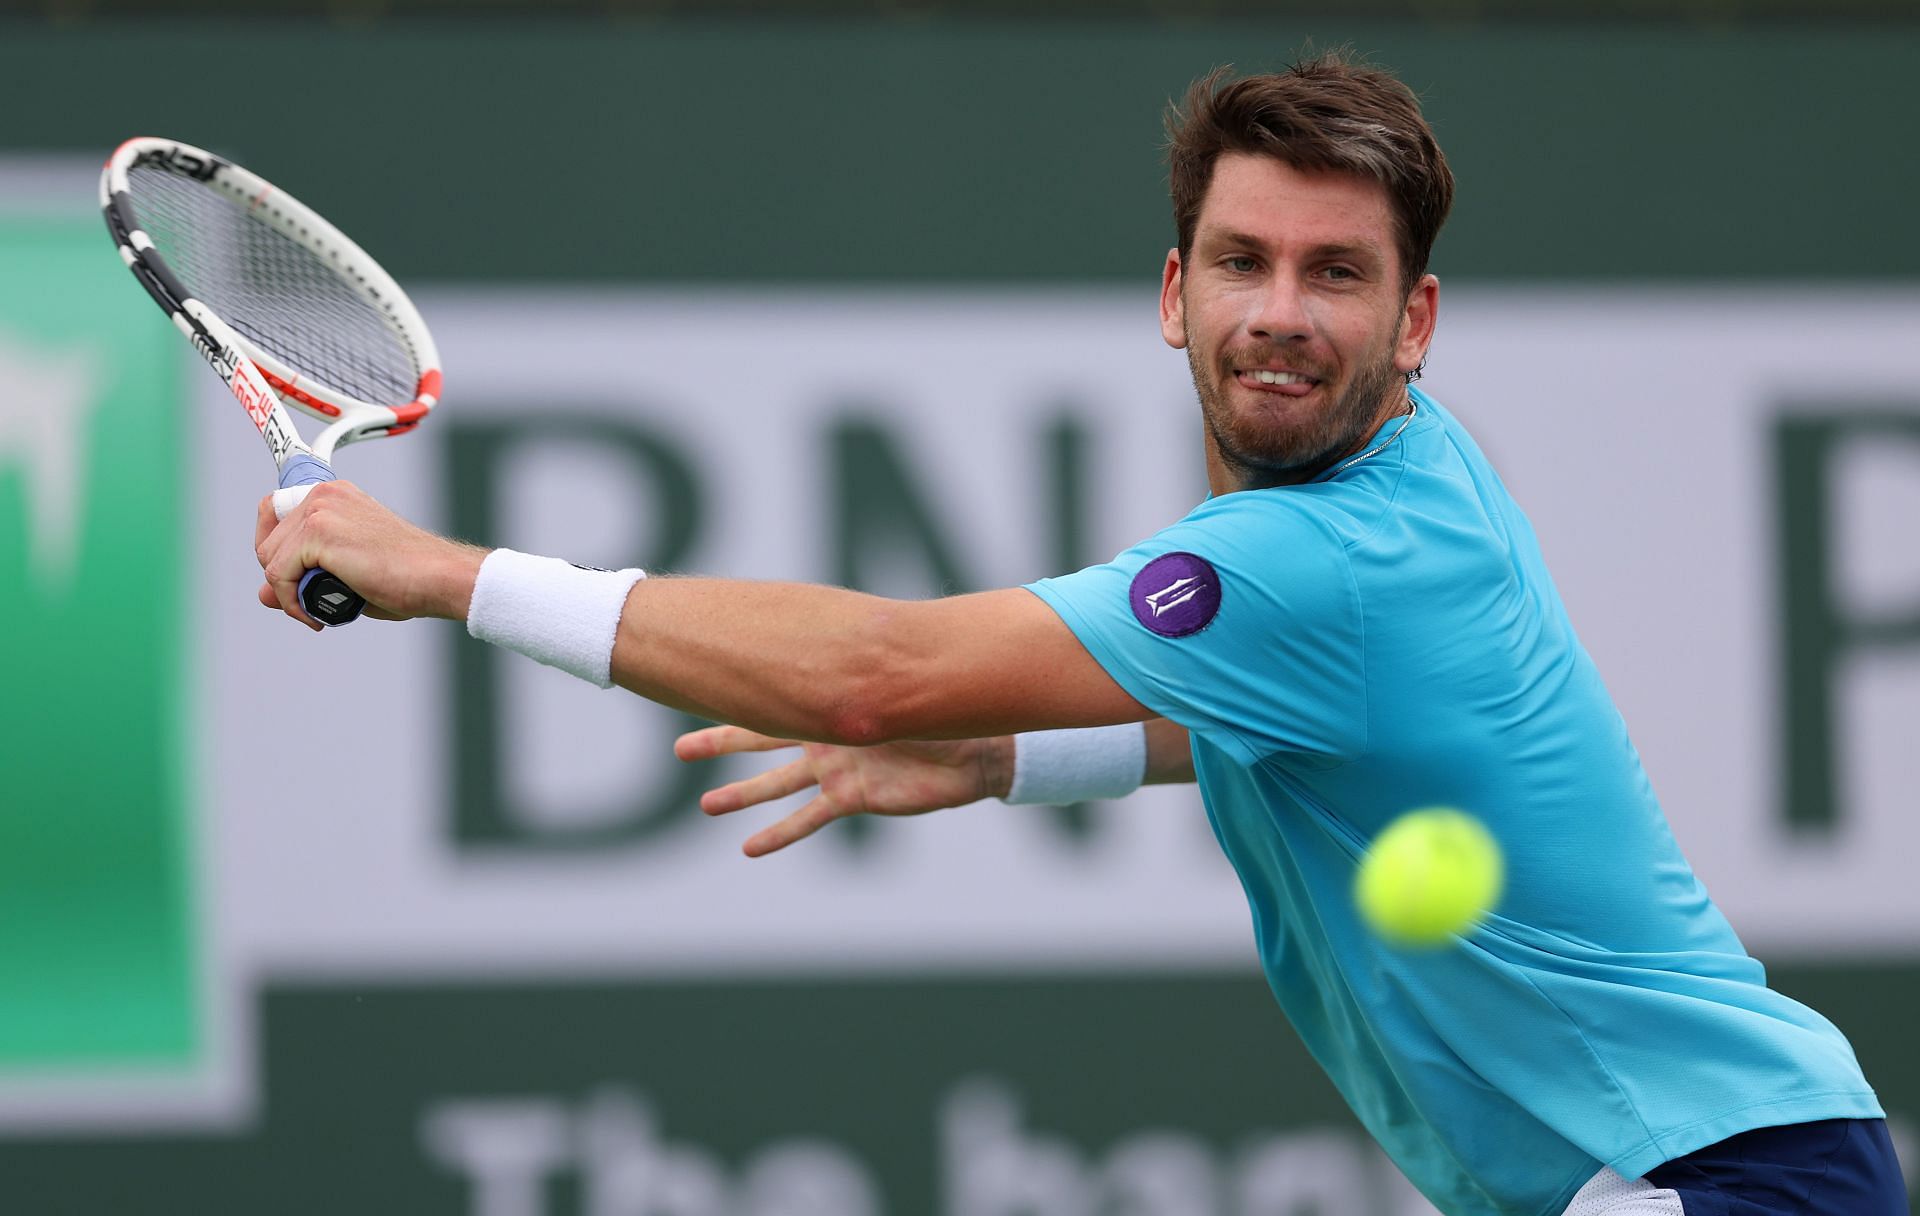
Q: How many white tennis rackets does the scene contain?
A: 1